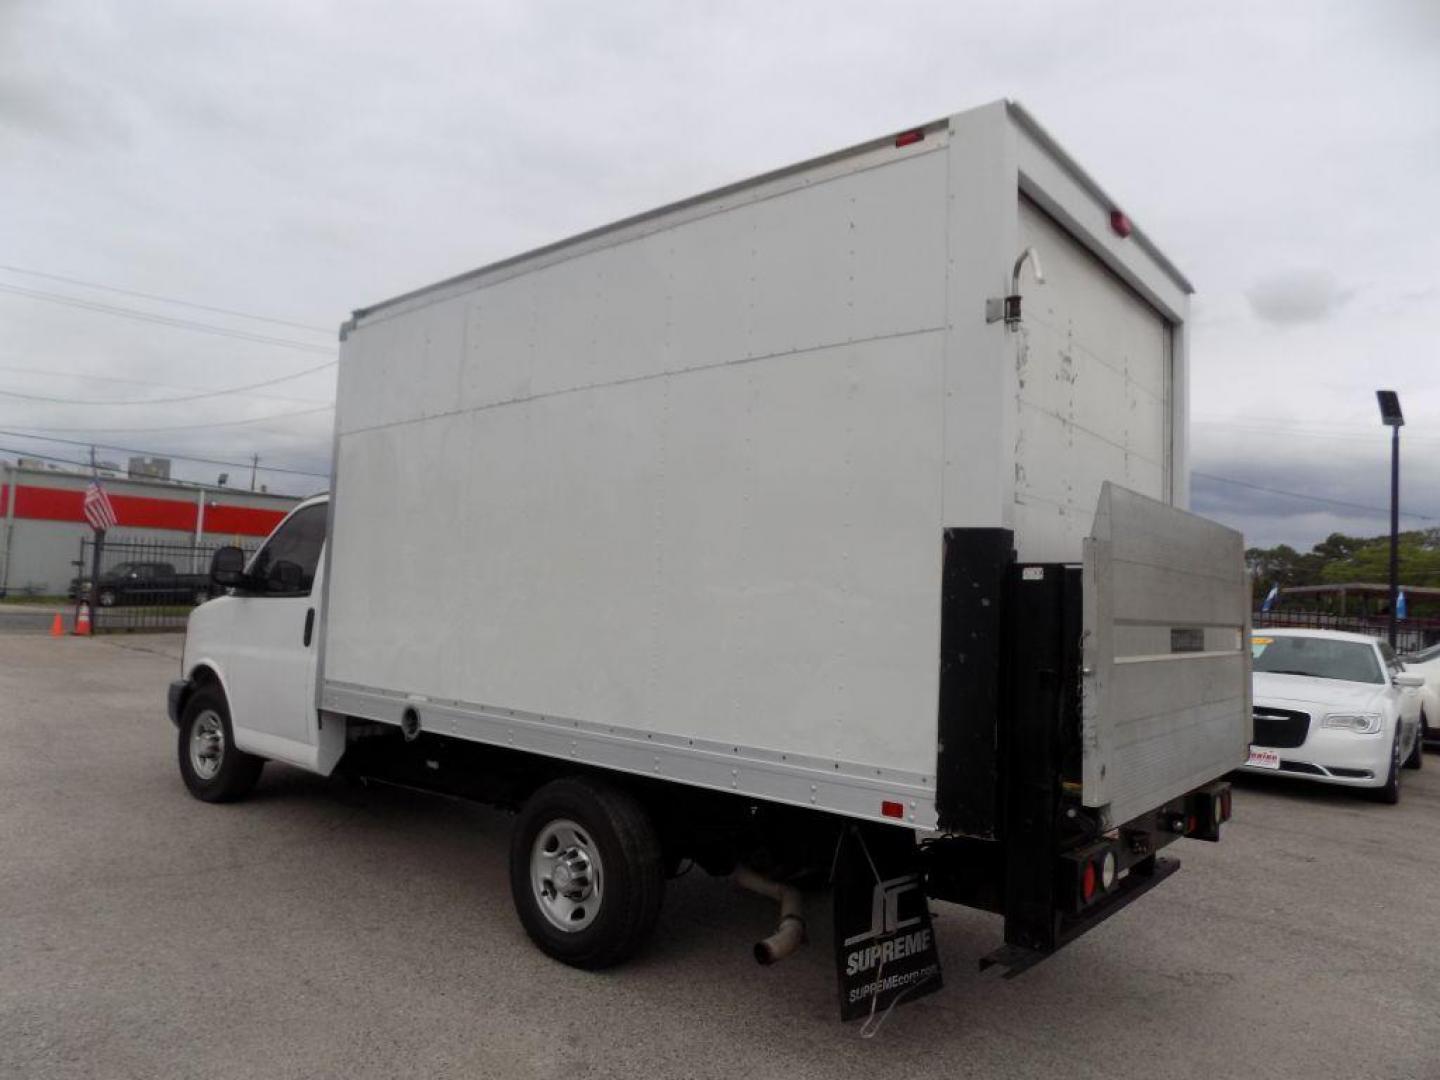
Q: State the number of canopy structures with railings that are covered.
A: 1